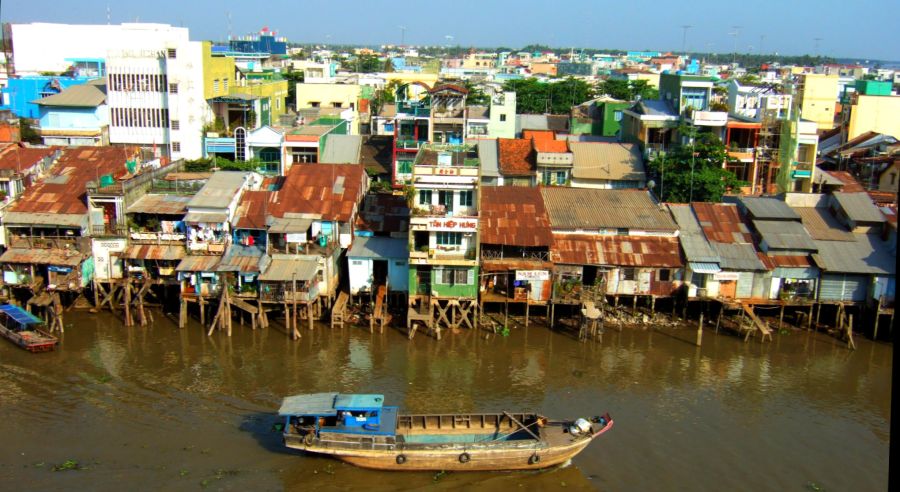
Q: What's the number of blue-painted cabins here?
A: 1